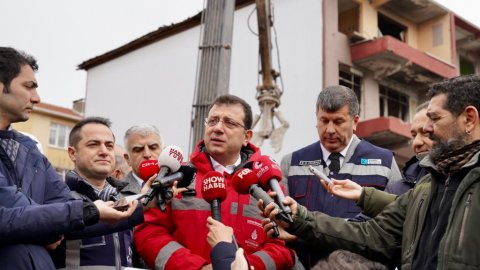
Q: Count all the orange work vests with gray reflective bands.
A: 0